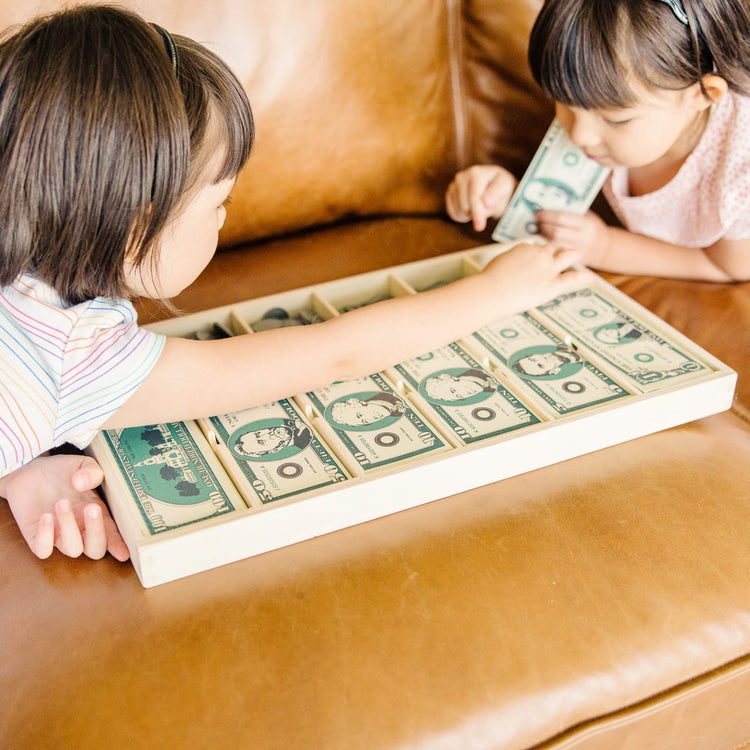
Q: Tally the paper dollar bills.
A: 7